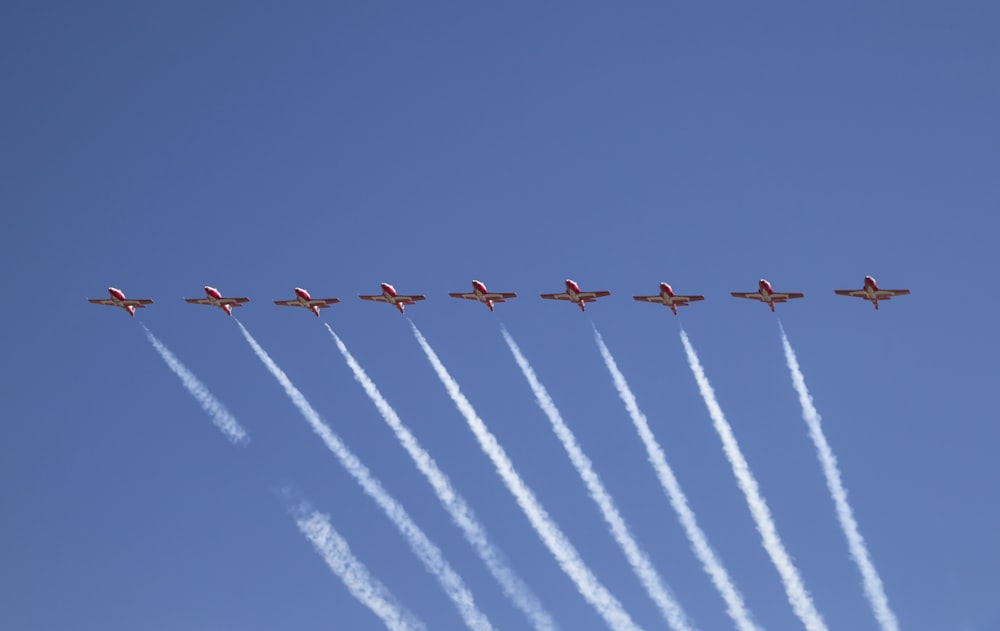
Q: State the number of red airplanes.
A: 9